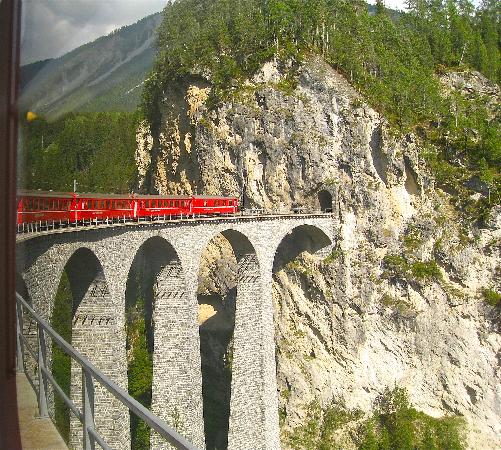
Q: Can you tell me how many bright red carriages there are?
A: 4